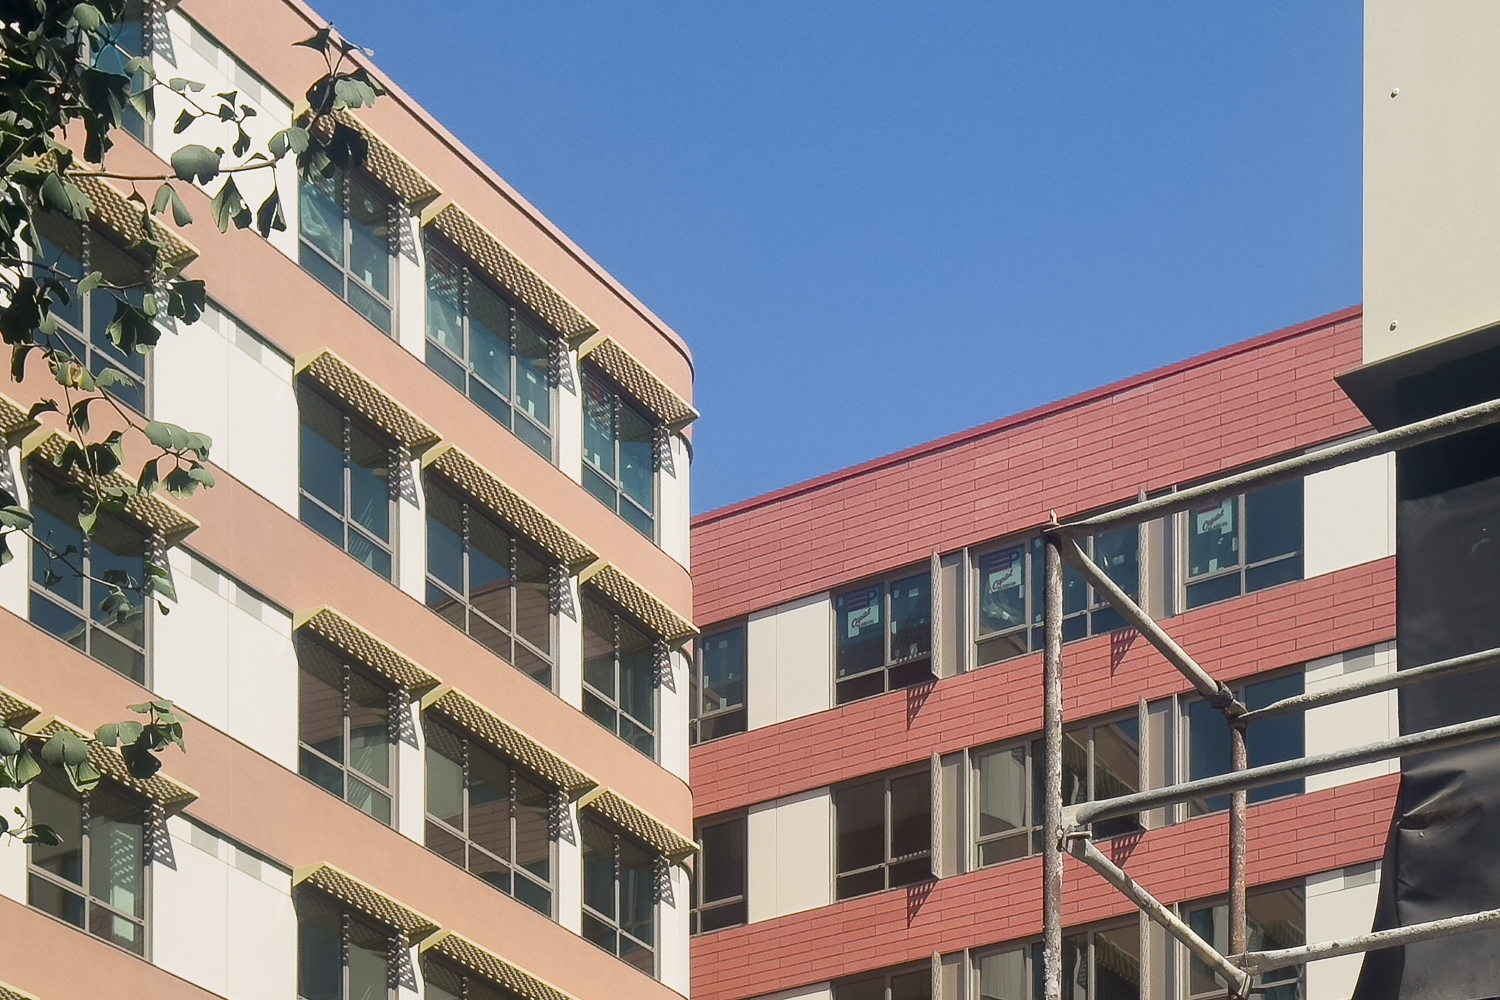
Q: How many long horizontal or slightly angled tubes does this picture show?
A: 4